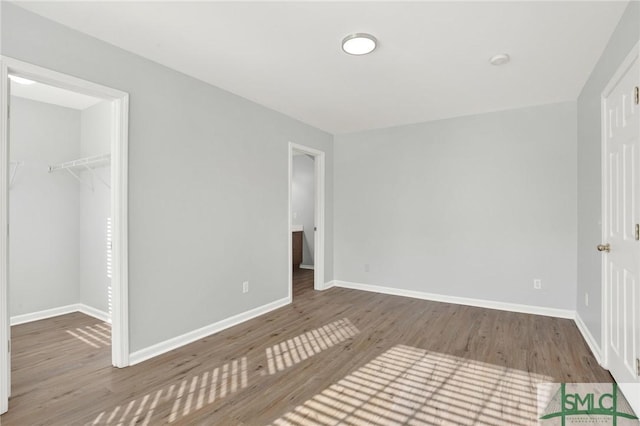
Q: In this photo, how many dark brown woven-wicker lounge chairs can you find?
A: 0